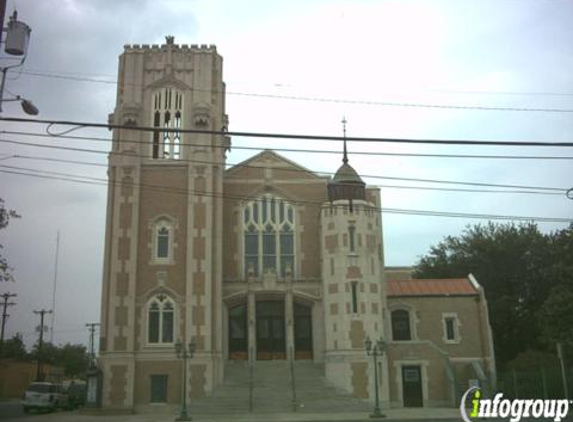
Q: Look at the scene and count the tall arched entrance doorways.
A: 3